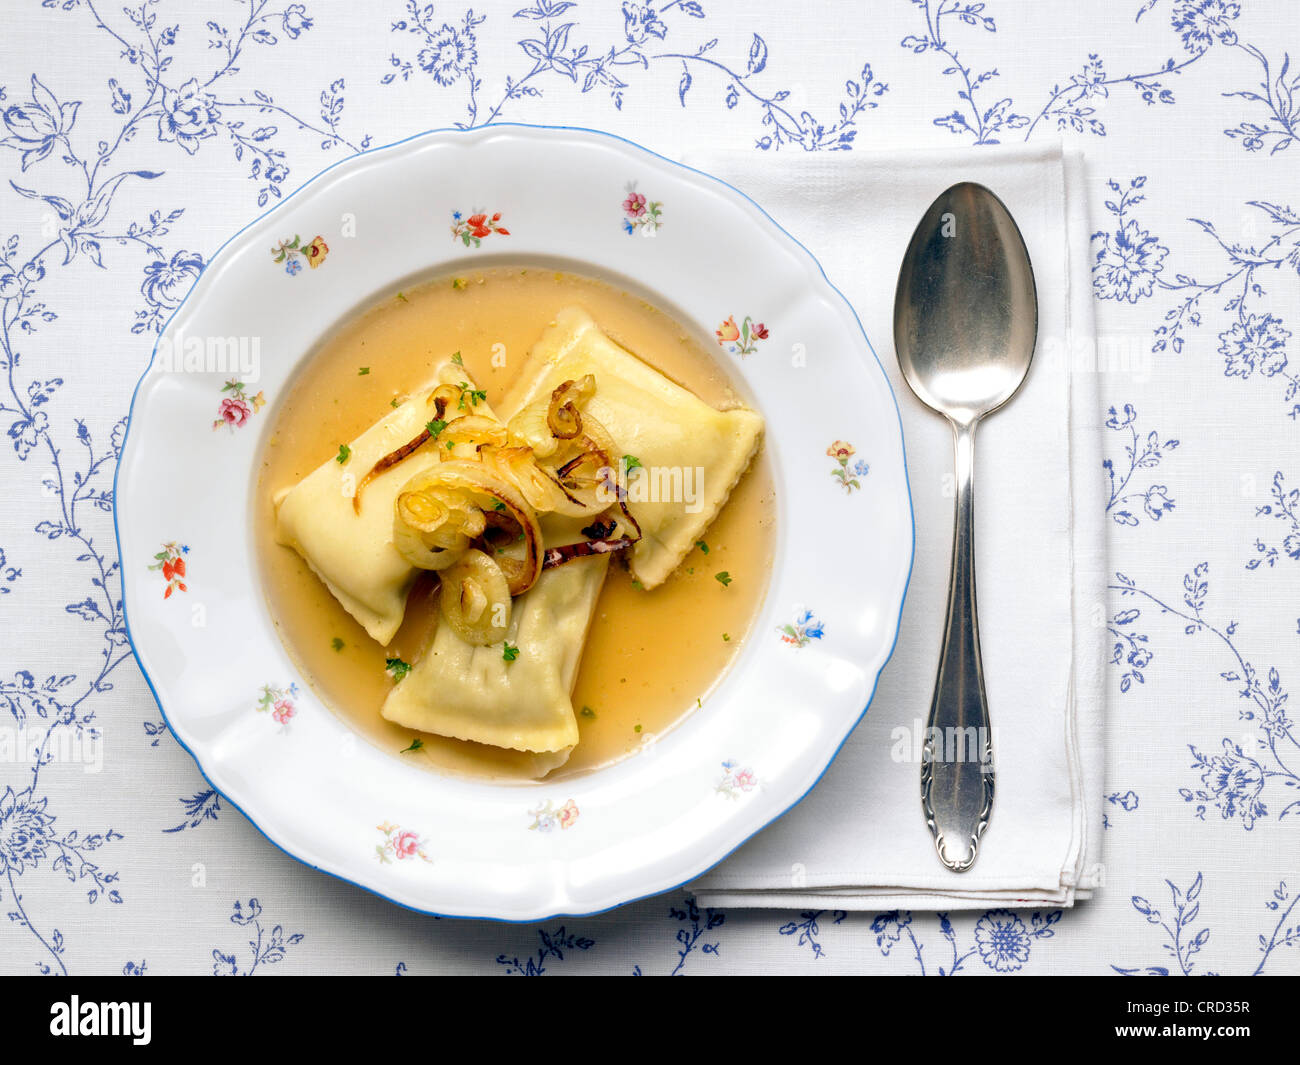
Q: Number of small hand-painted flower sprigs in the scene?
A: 12